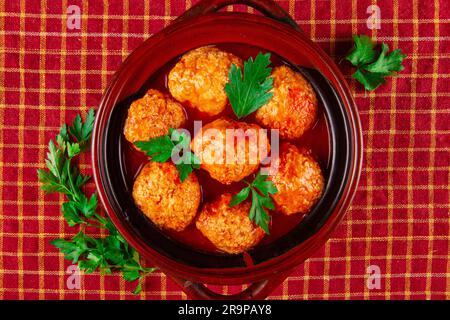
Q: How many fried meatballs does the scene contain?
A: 7